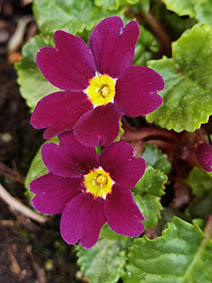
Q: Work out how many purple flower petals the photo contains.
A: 10